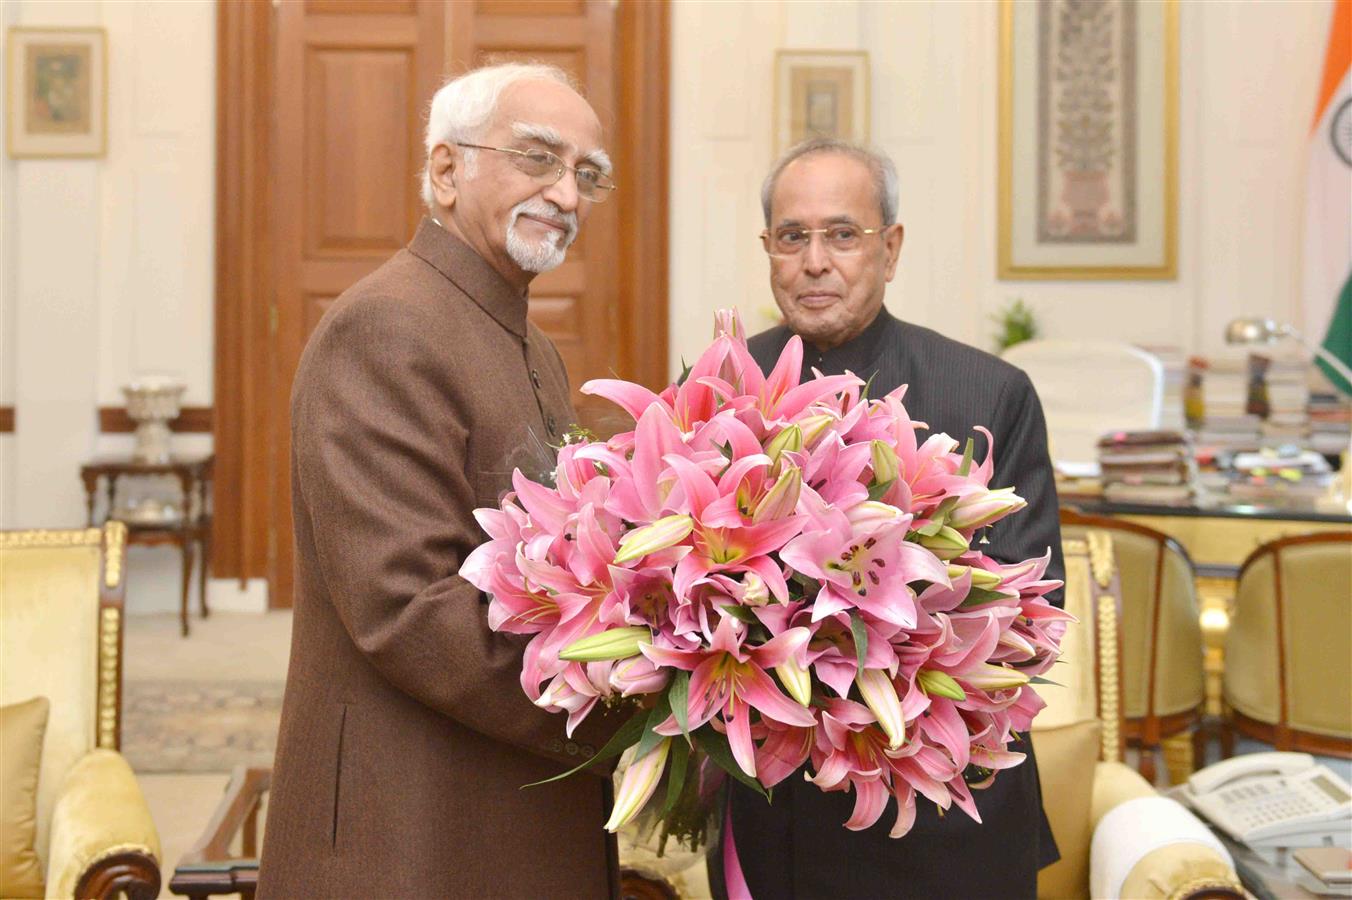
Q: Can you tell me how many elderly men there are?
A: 2